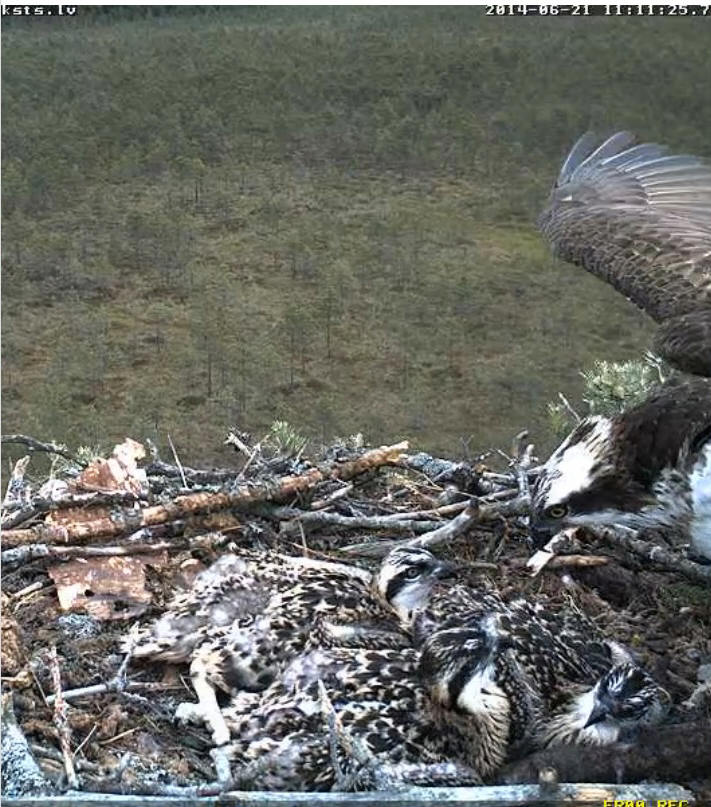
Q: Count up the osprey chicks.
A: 3